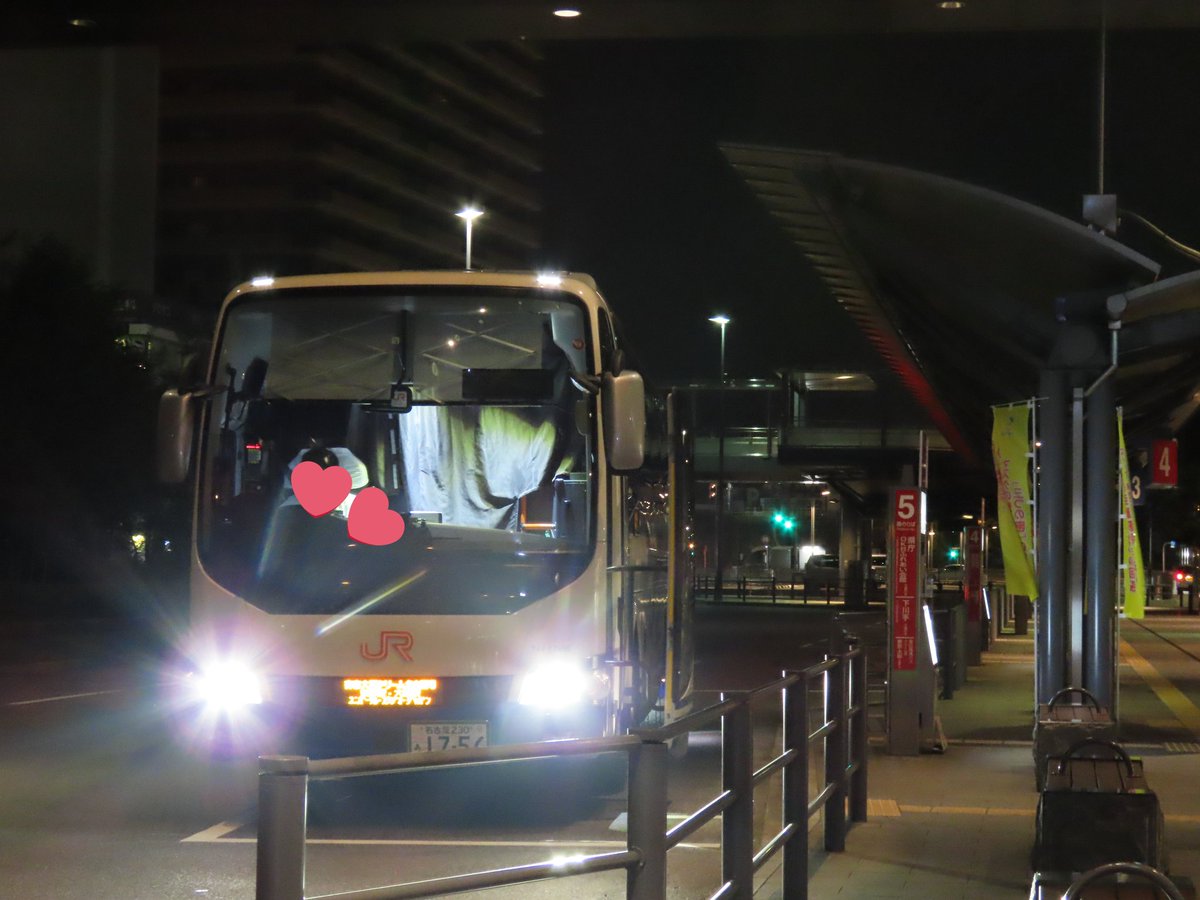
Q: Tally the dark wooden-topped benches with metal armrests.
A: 3